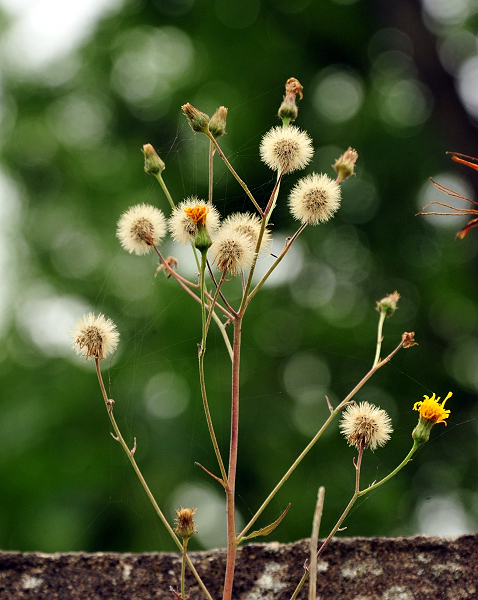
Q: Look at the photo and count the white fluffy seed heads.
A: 8